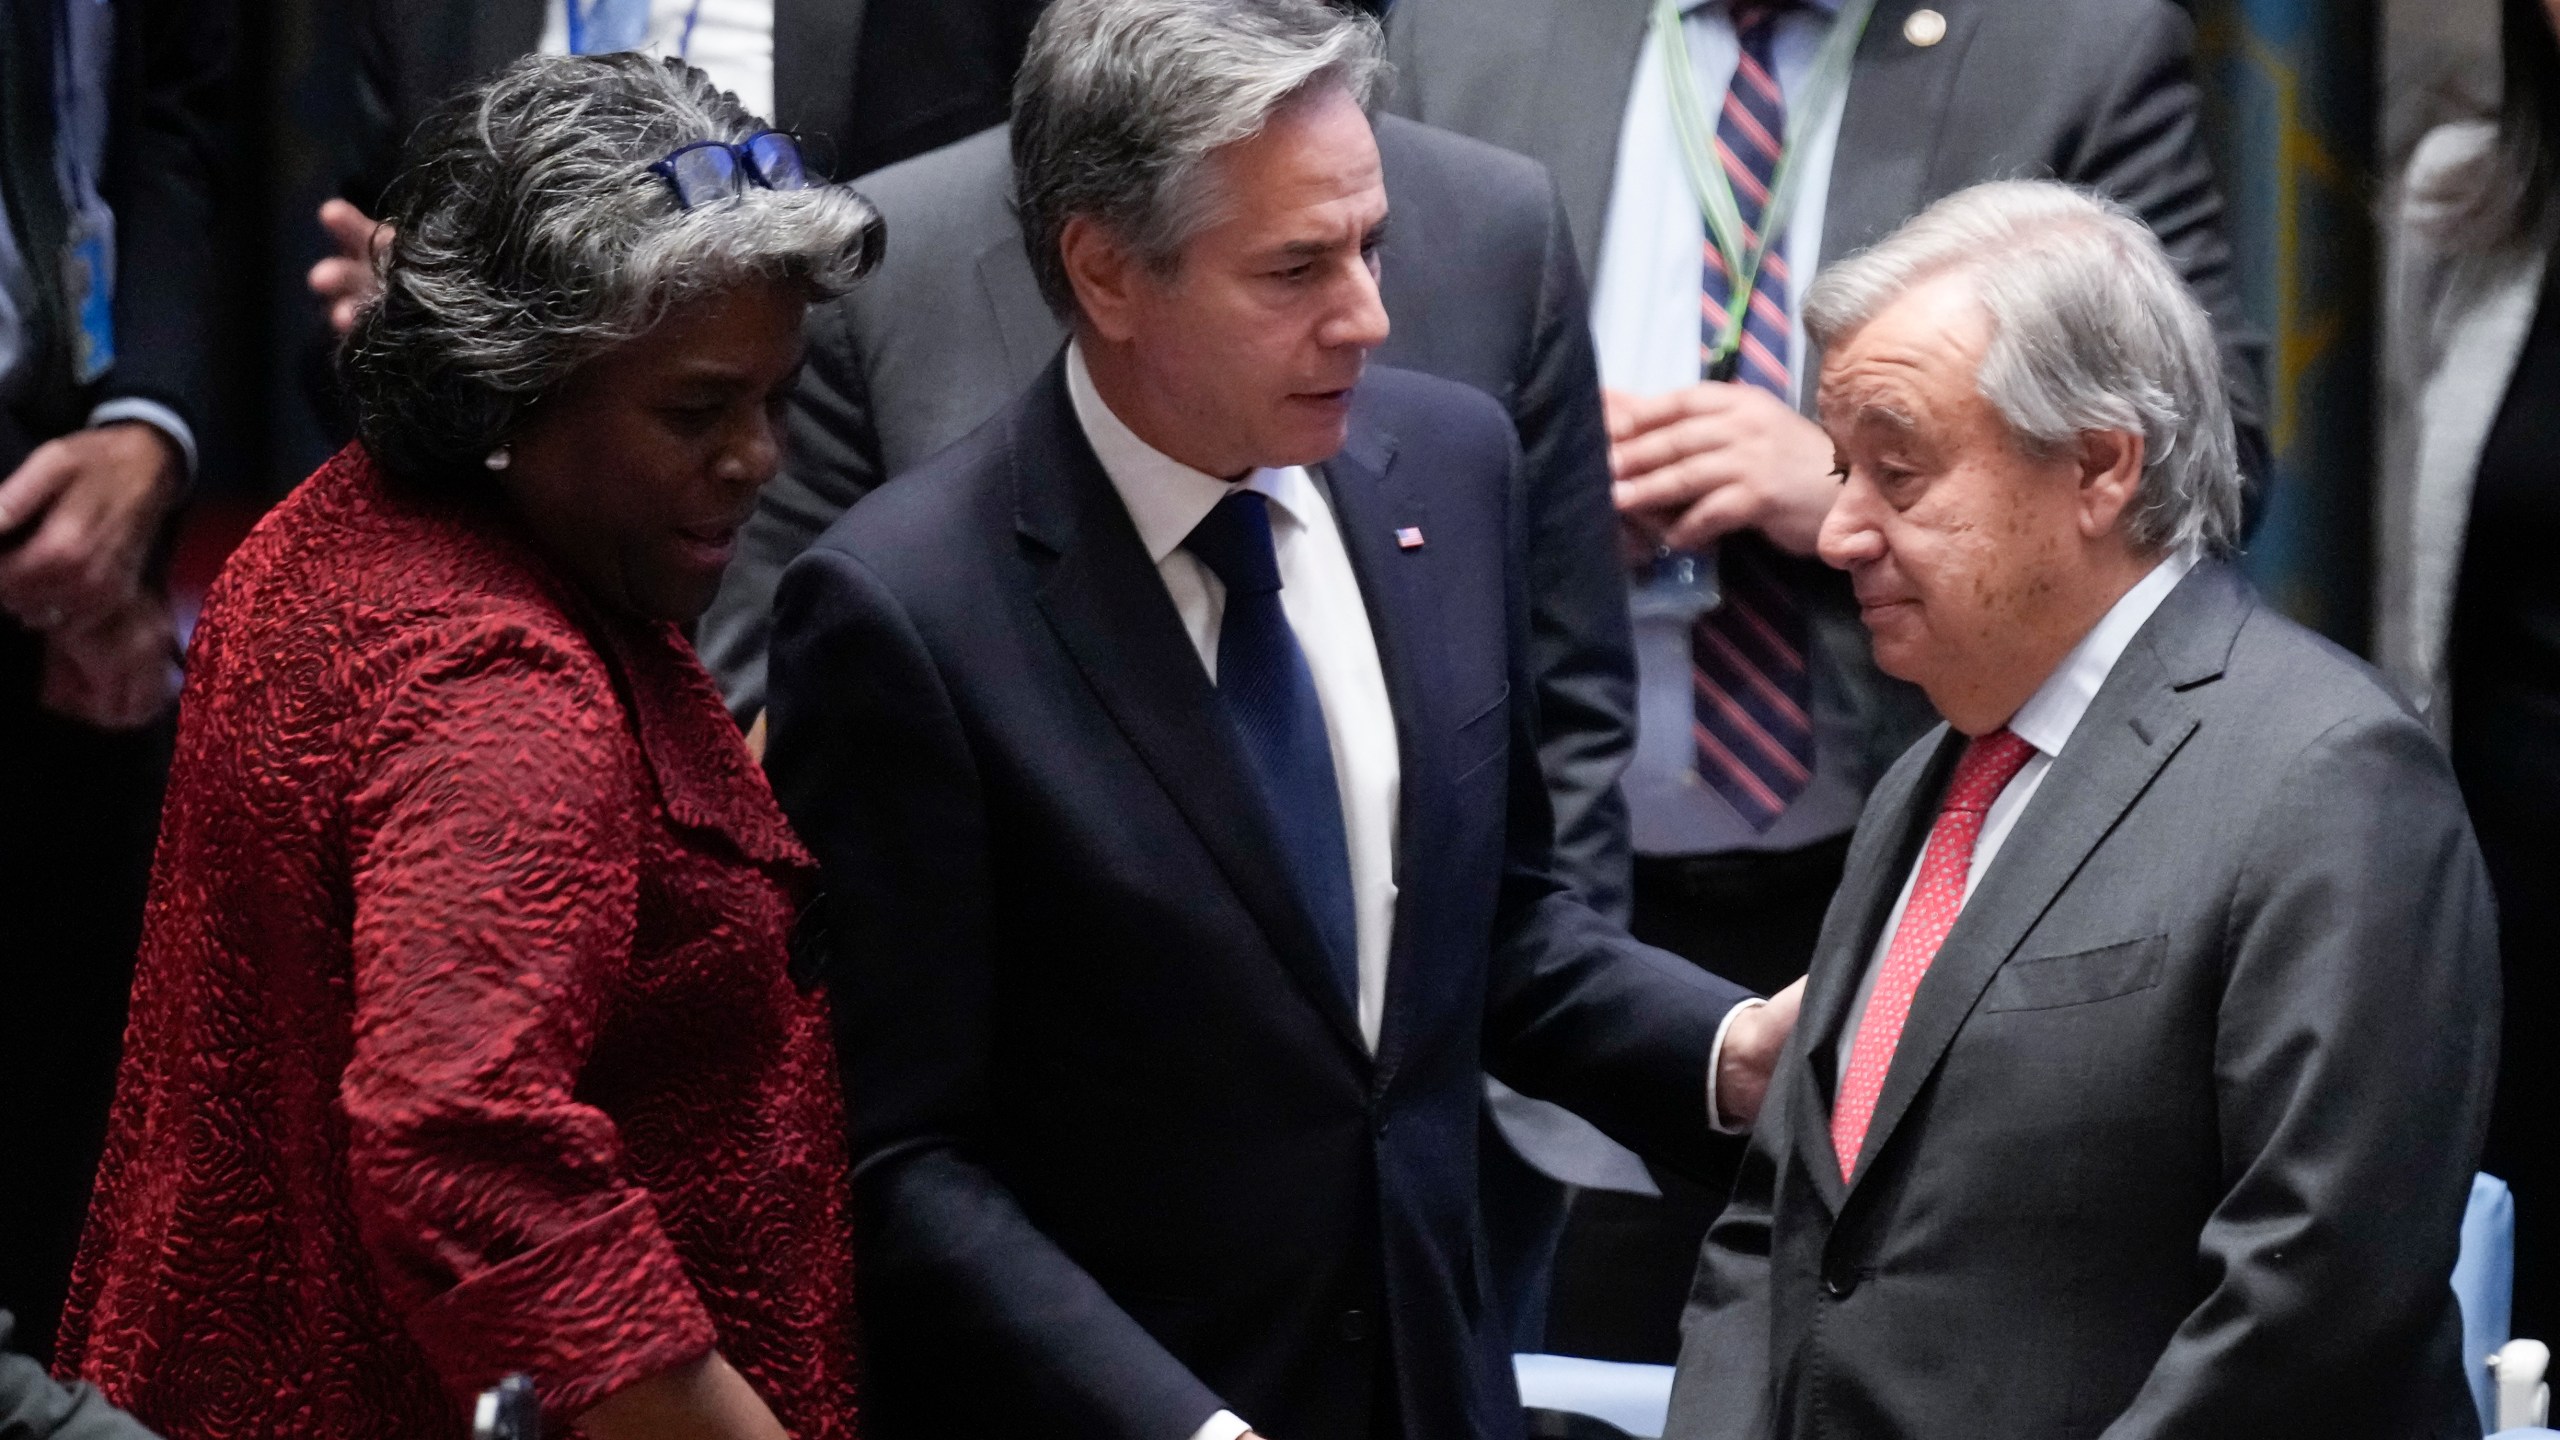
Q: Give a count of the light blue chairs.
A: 2